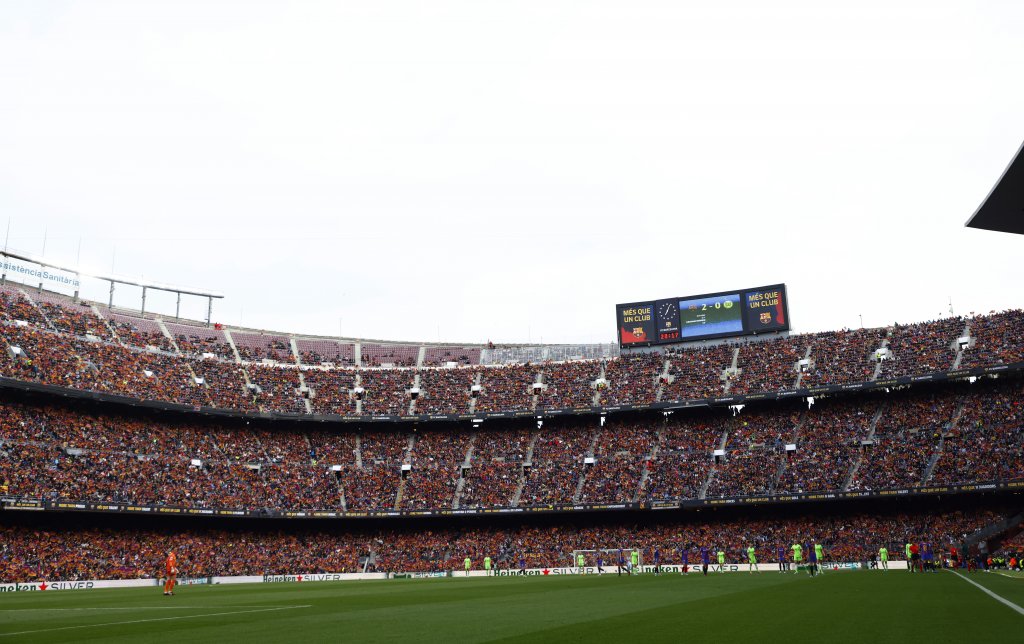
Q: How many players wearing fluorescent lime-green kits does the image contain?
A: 10